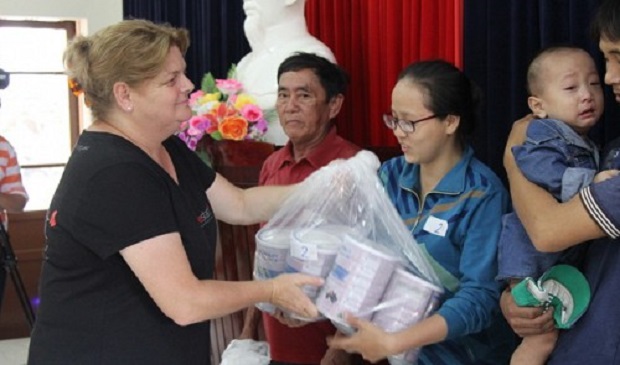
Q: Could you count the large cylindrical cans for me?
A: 4